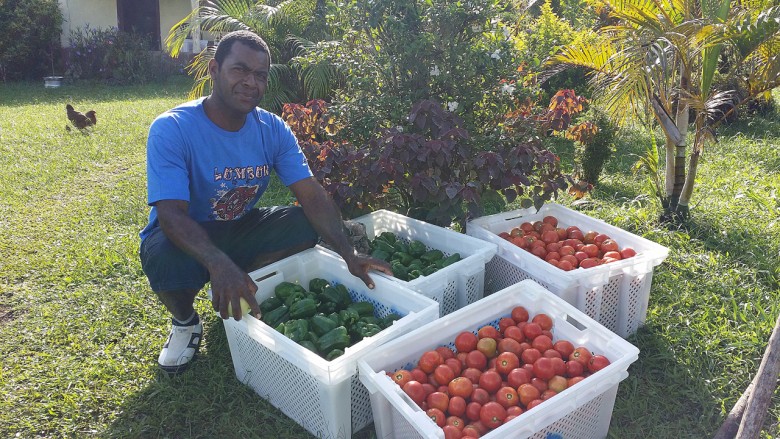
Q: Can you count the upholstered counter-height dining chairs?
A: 0